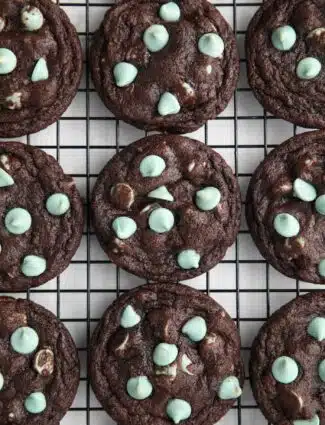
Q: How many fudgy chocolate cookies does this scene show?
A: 9